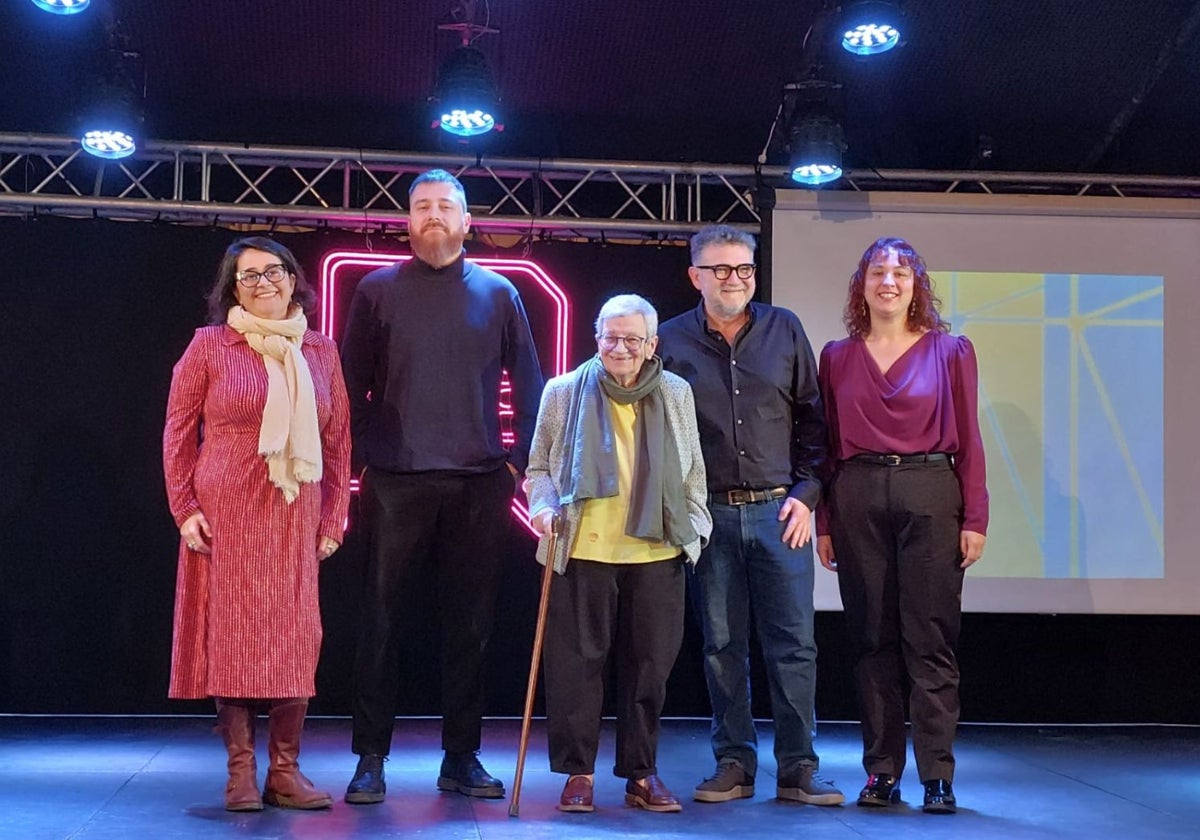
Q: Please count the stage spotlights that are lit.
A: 5